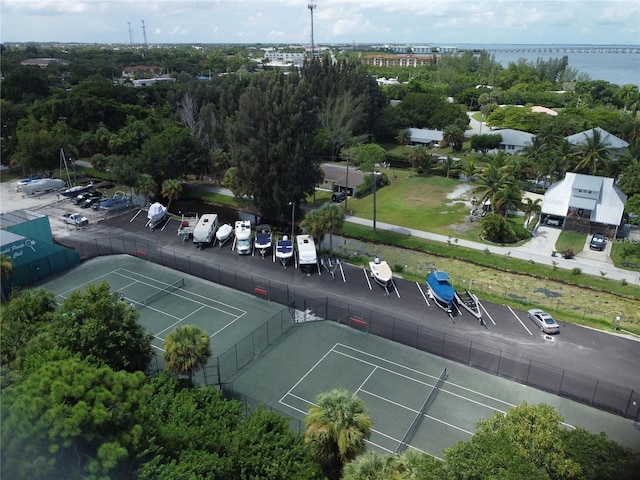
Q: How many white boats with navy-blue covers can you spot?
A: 2